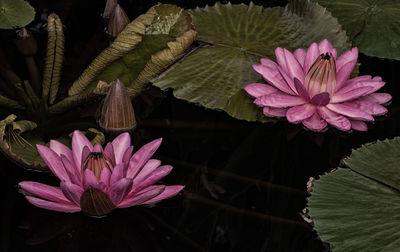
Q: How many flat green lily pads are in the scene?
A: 4